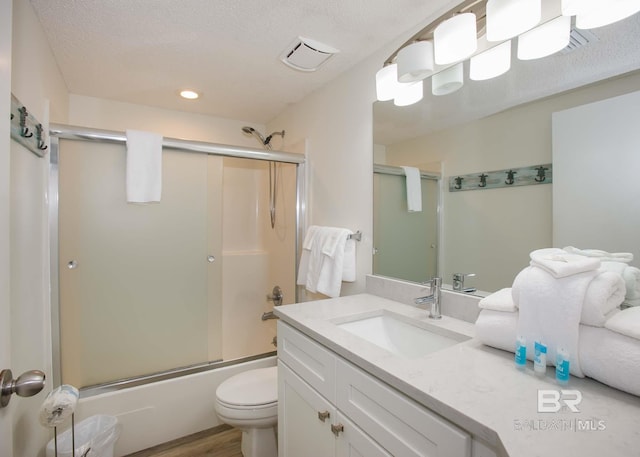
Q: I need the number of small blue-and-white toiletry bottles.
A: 3